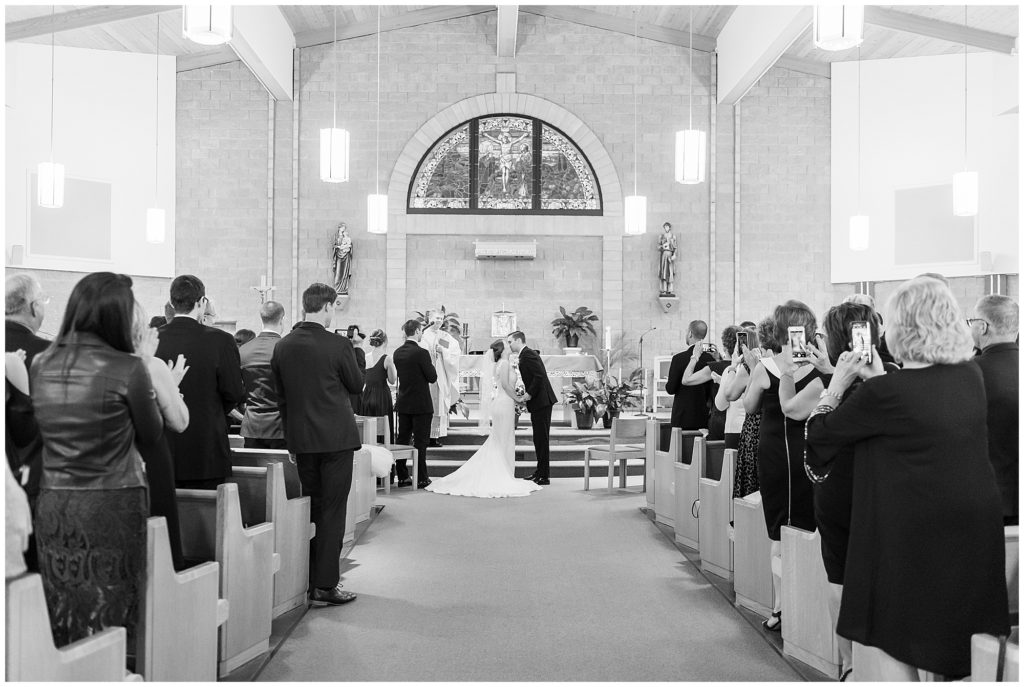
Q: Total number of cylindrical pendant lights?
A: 10